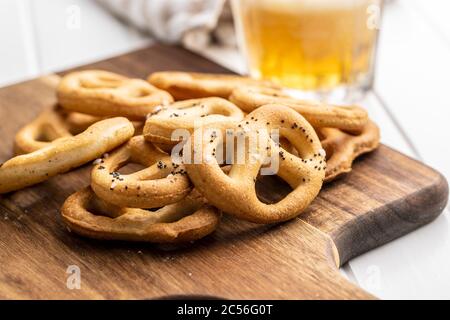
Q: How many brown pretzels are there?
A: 10